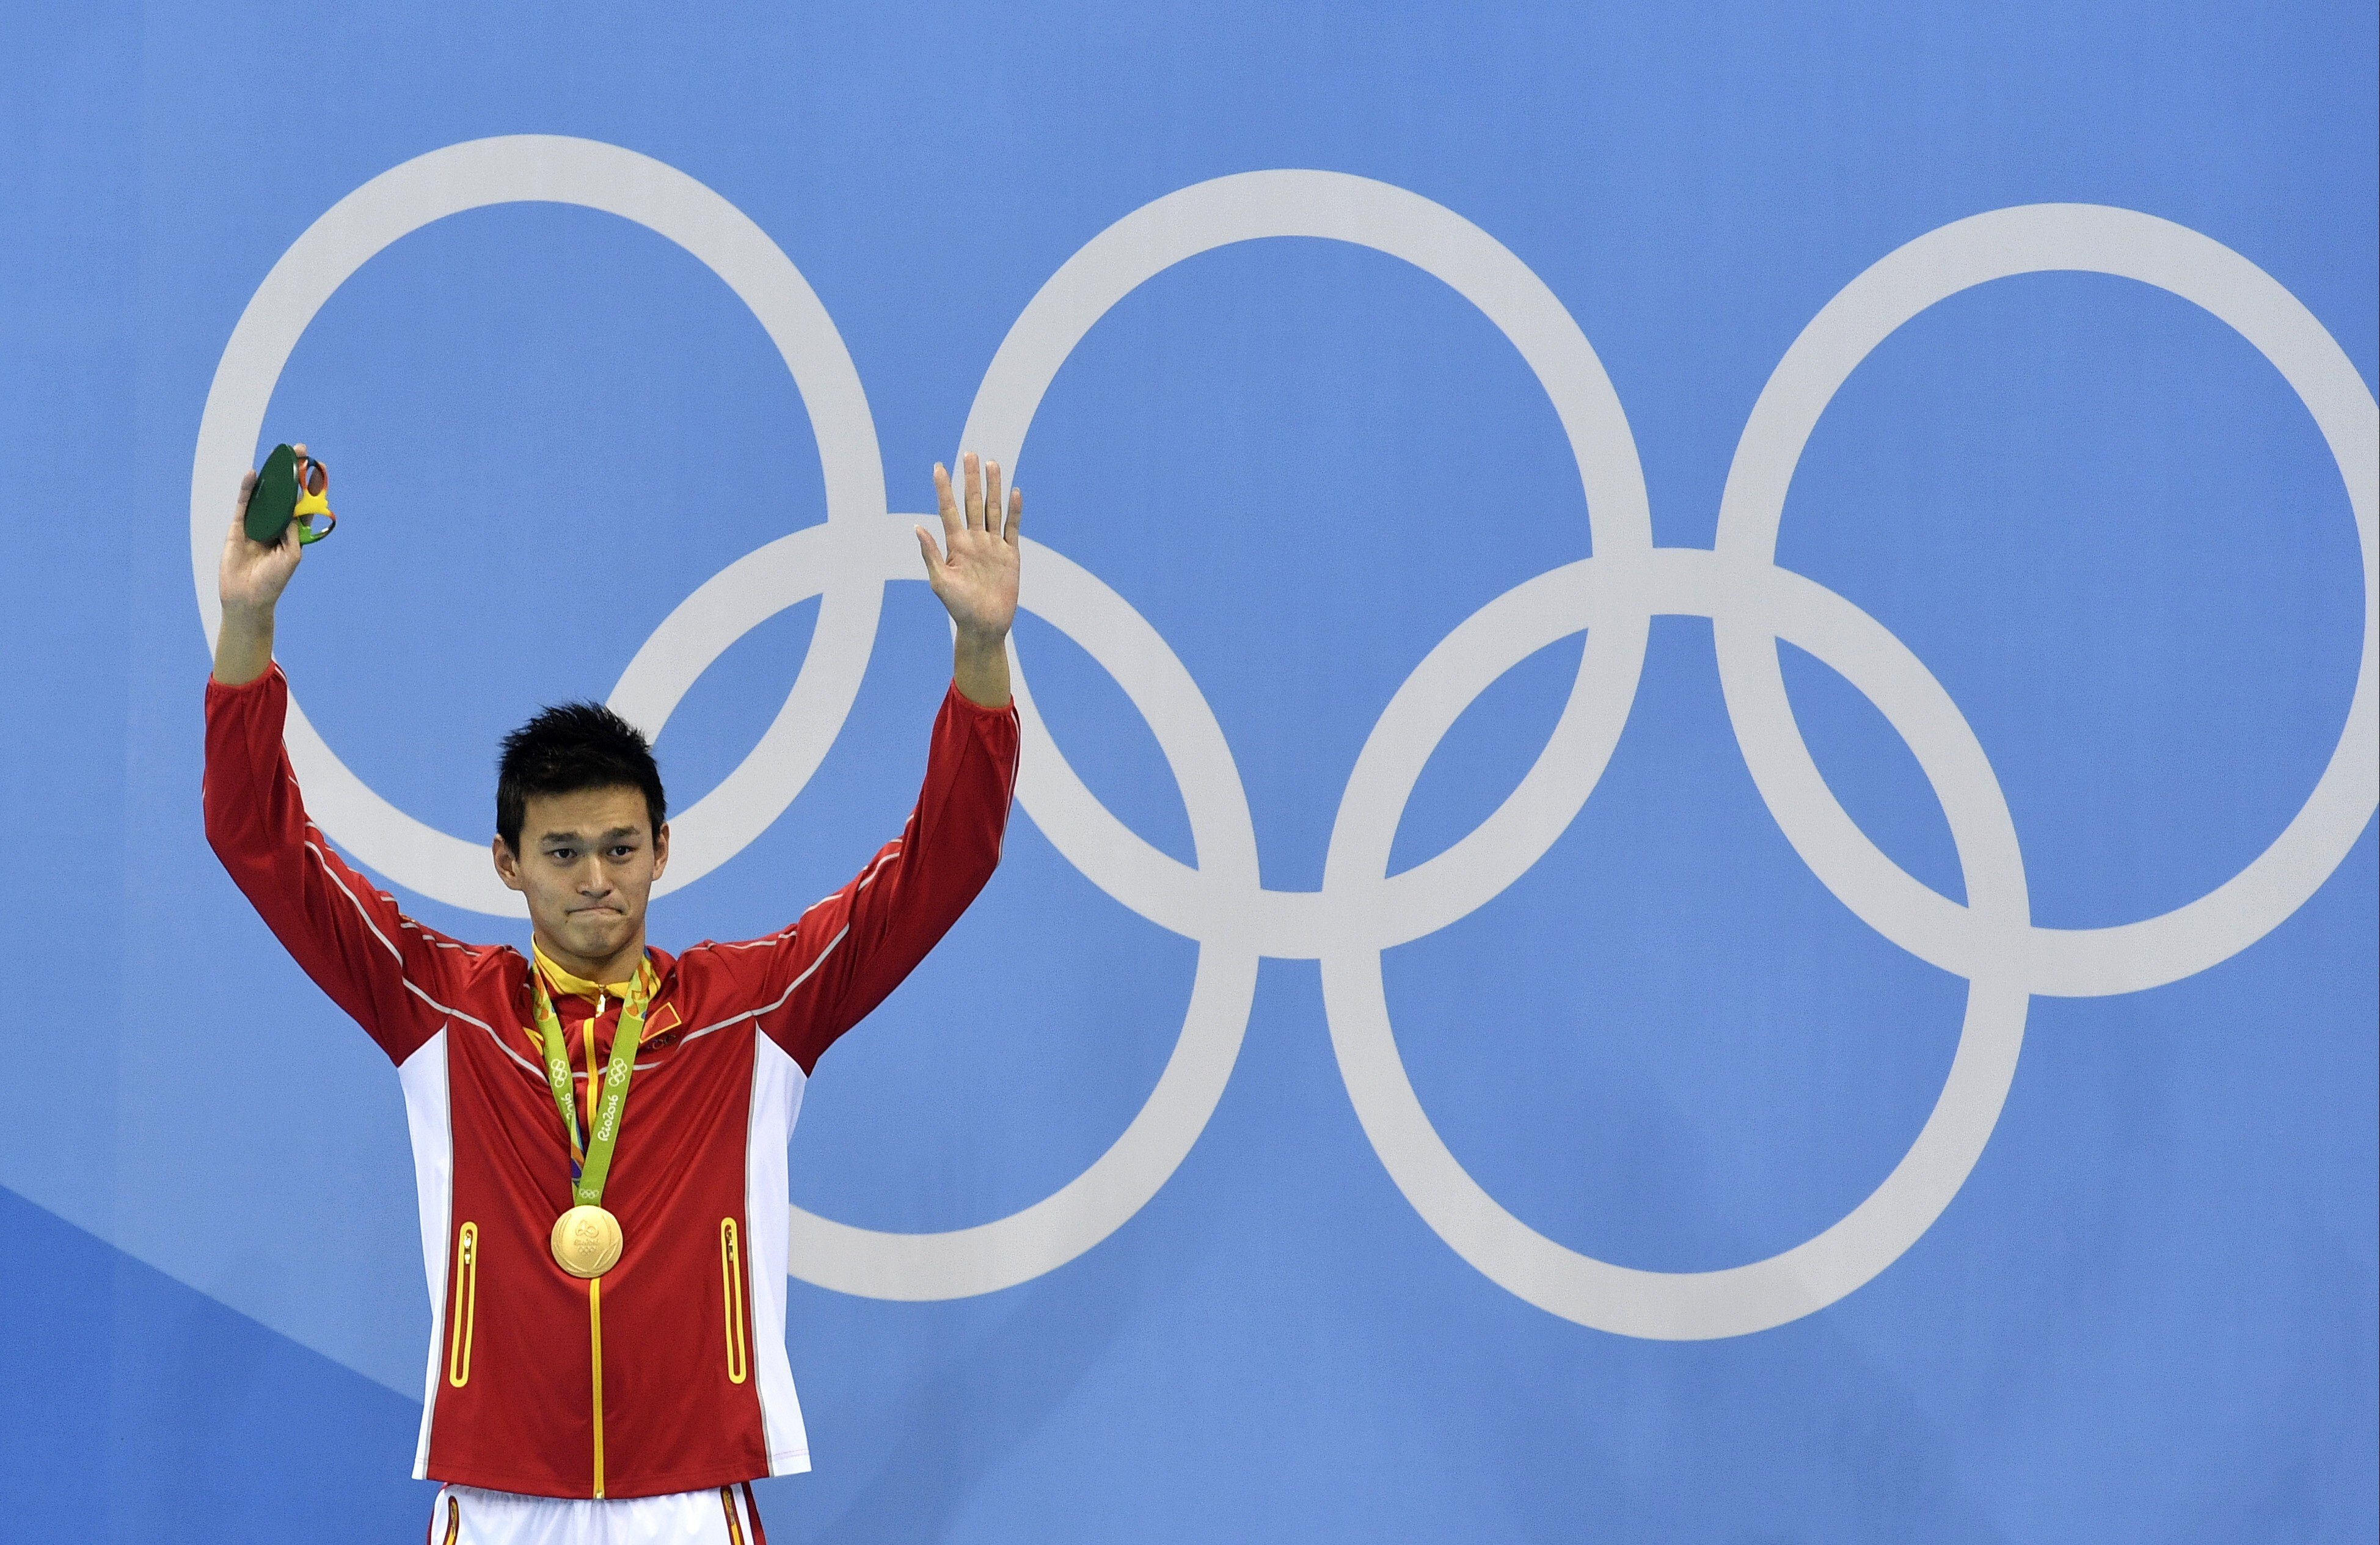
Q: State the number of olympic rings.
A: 5